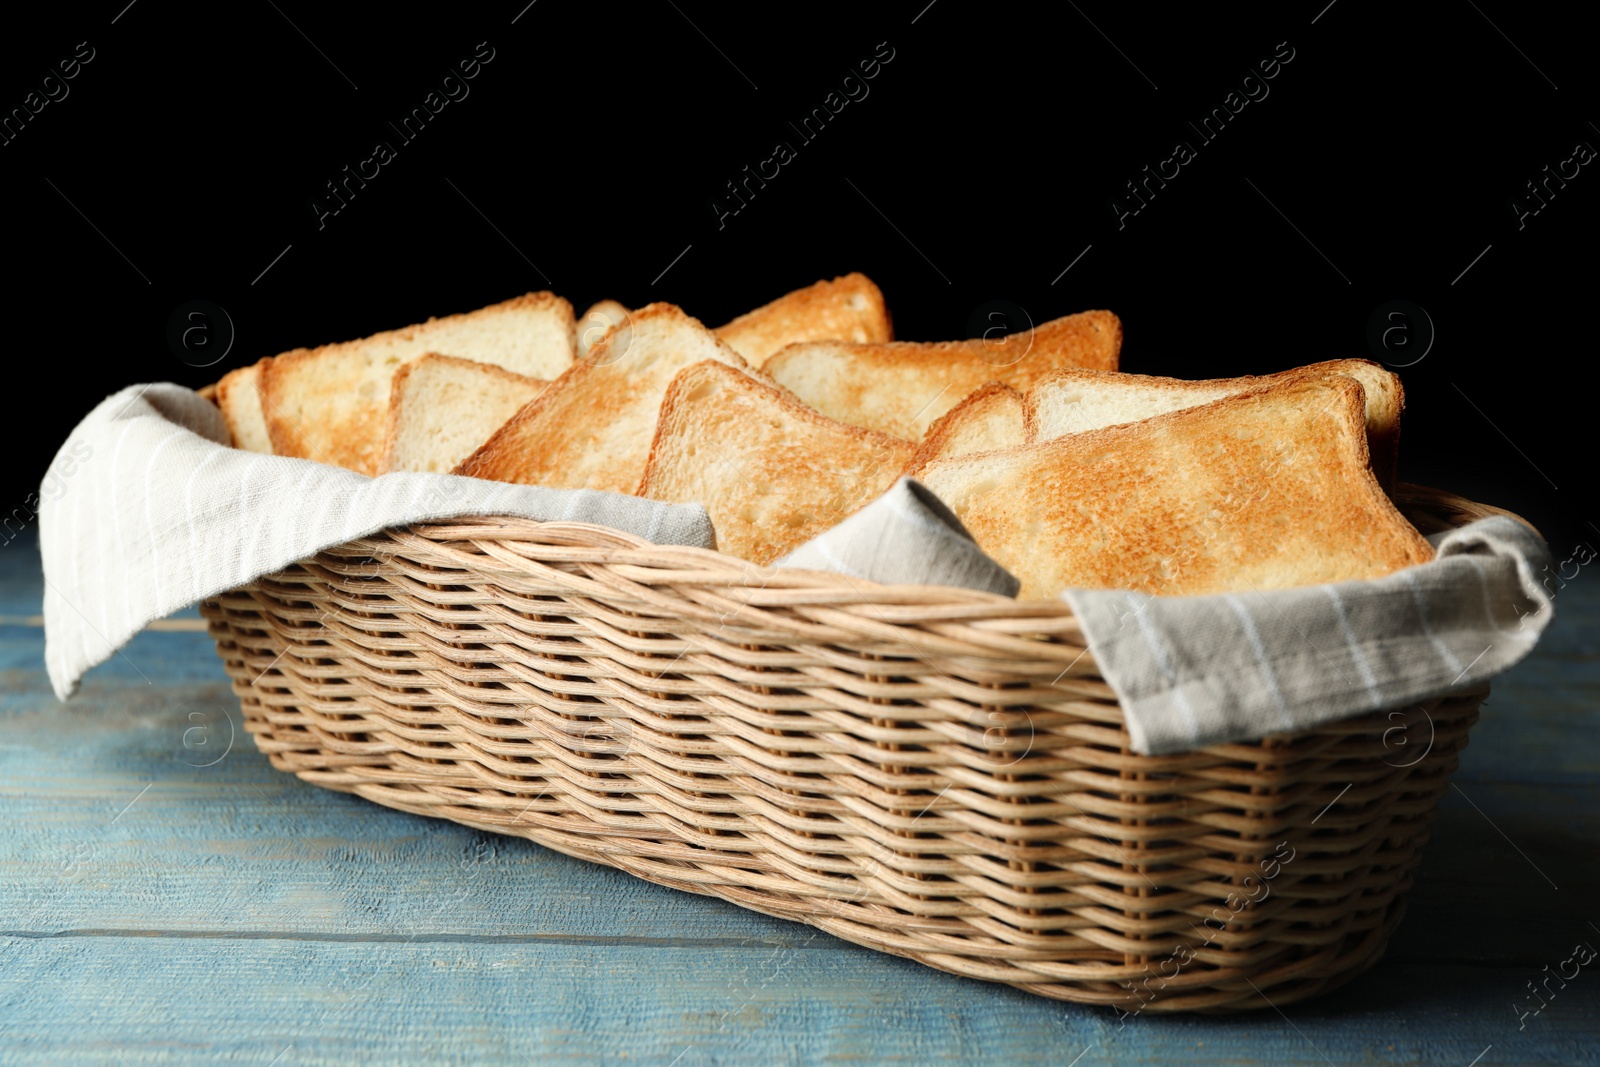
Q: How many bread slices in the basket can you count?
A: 11